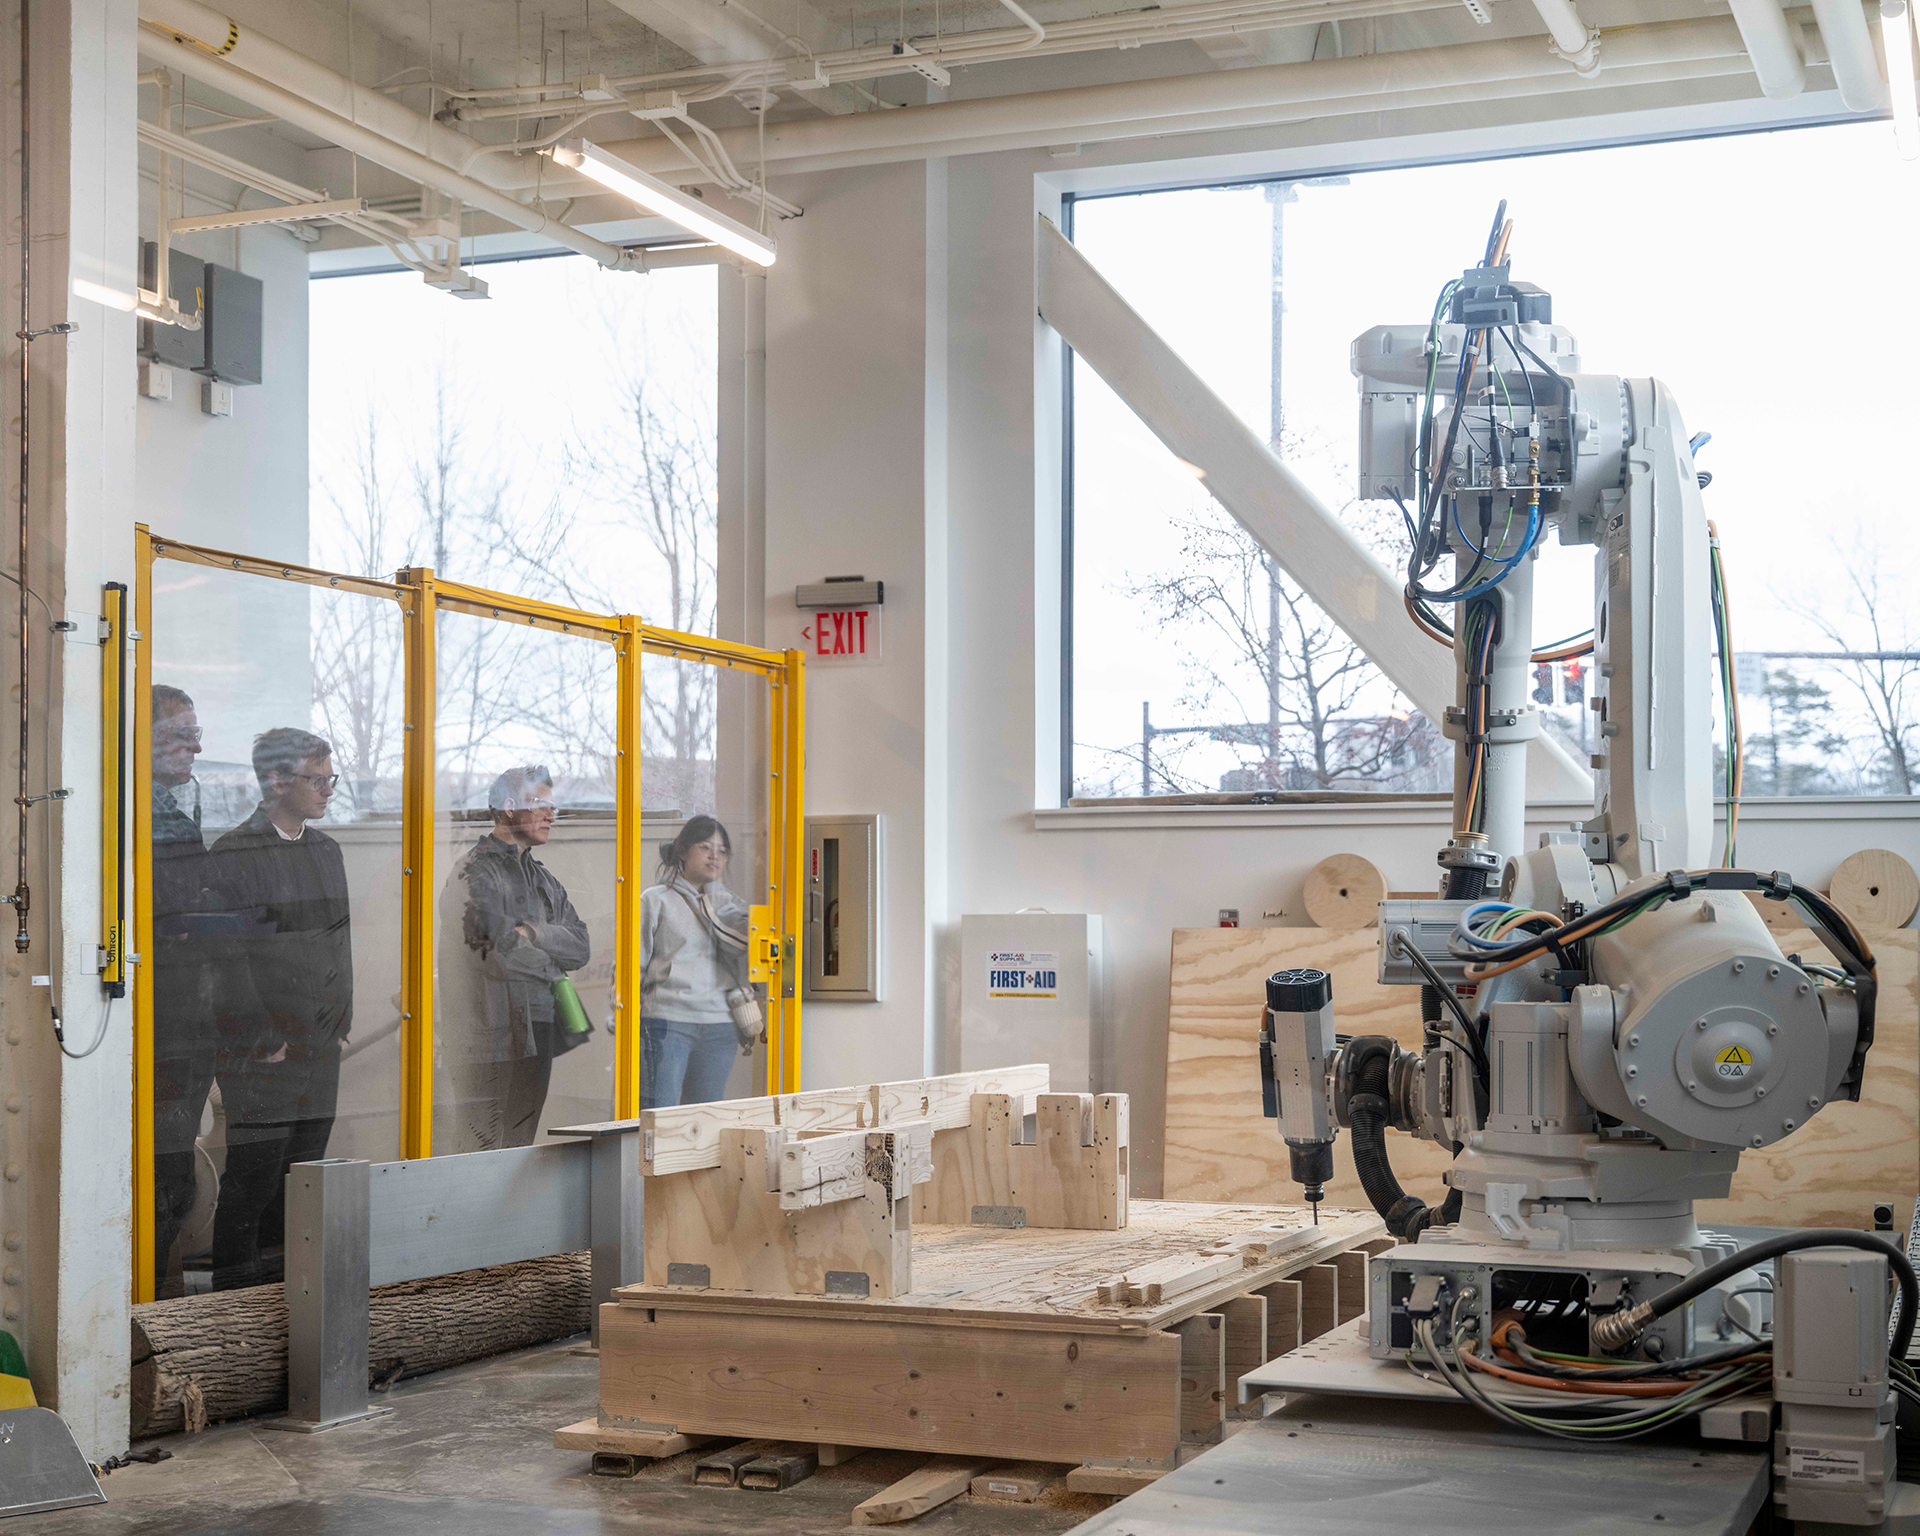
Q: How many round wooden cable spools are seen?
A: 2